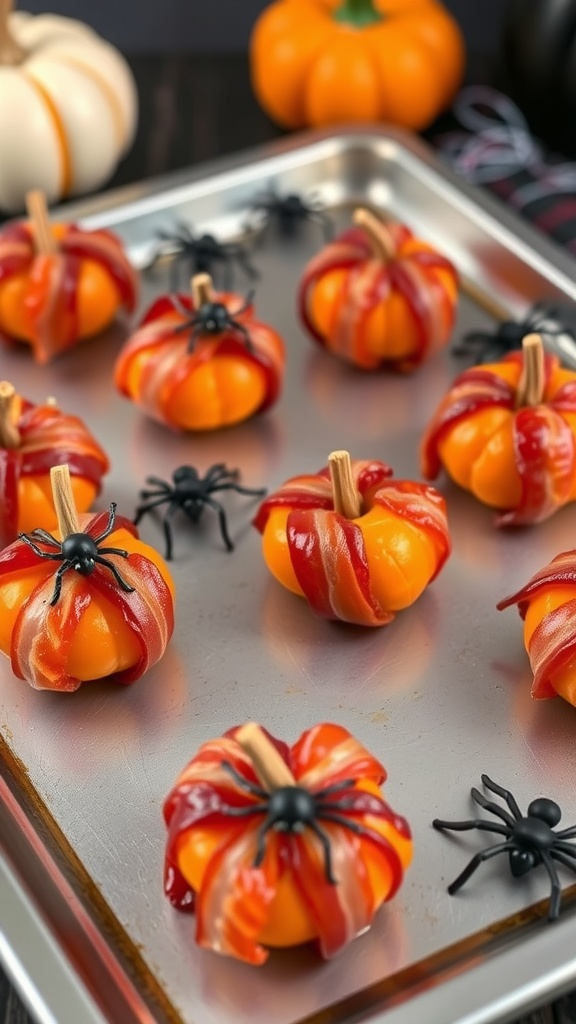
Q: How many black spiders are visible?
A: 8